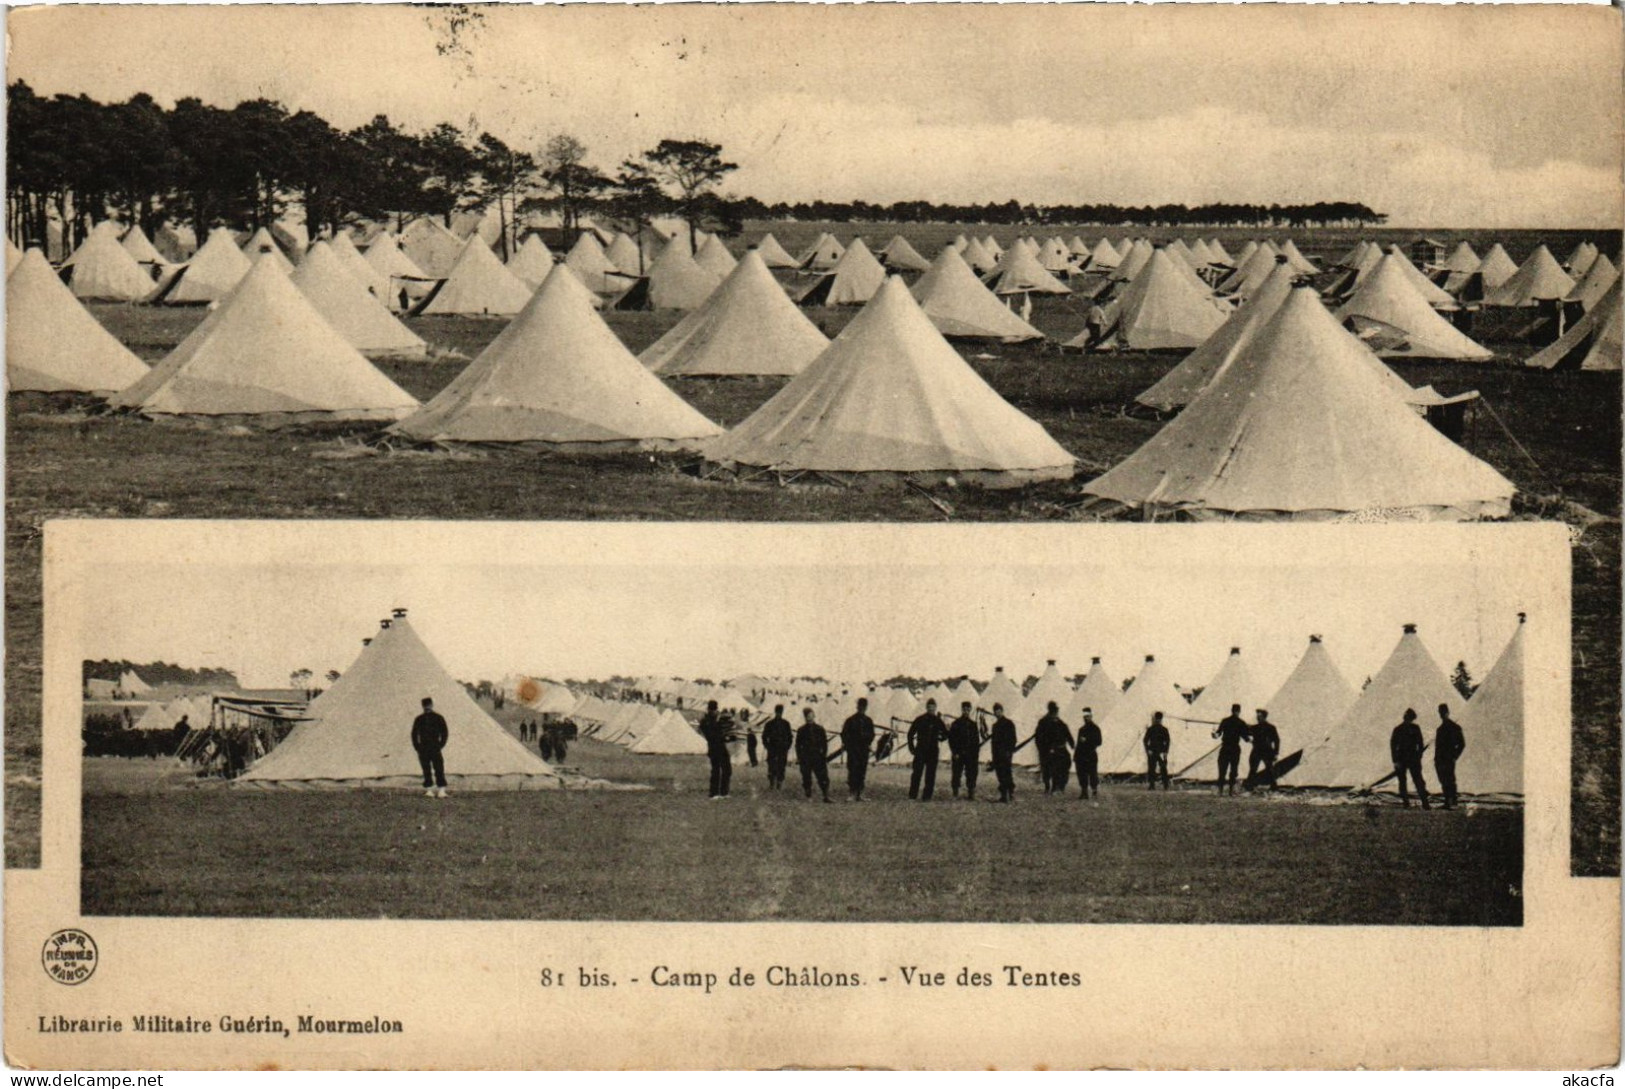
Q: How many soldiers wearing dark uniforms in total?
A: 15